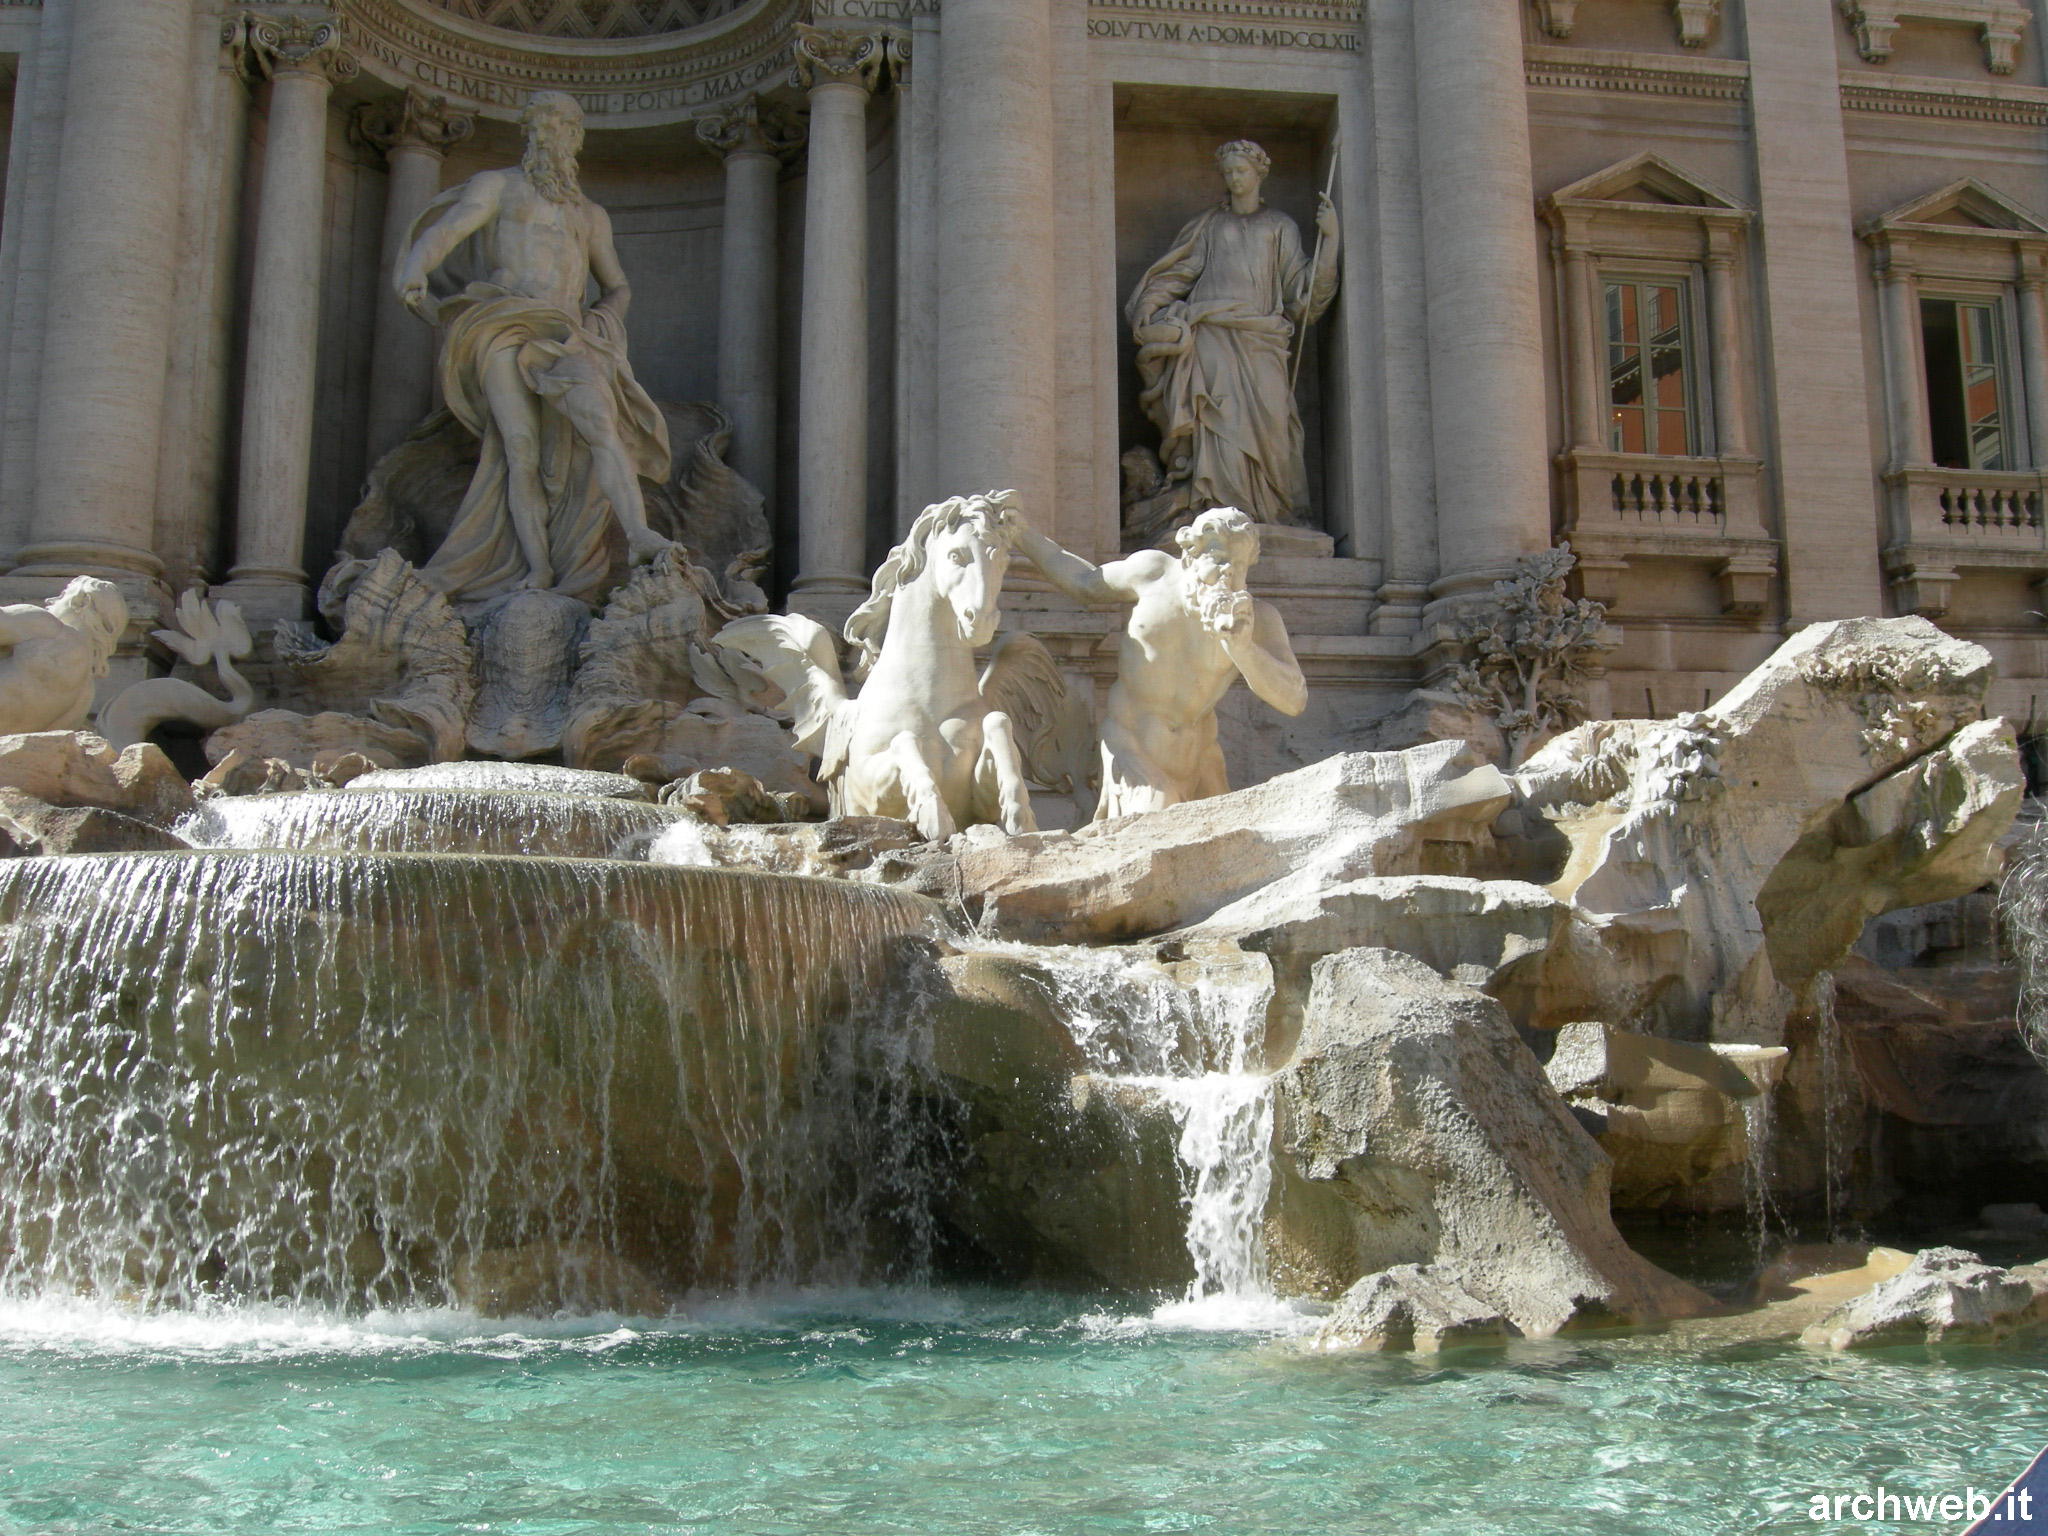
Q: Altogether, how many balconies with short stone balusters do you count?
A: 2